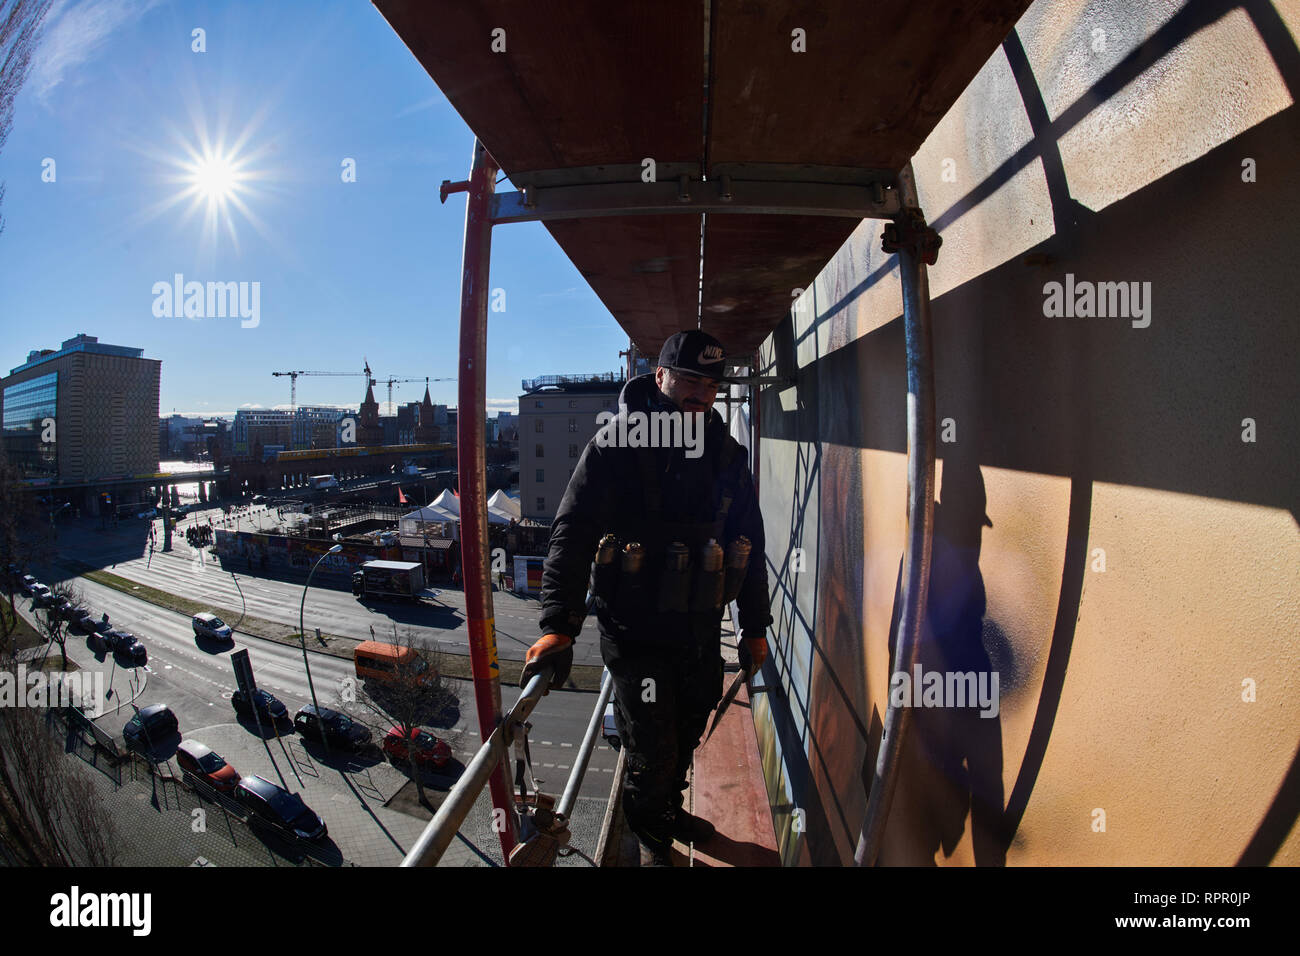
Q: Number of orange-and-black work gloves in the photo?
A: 2